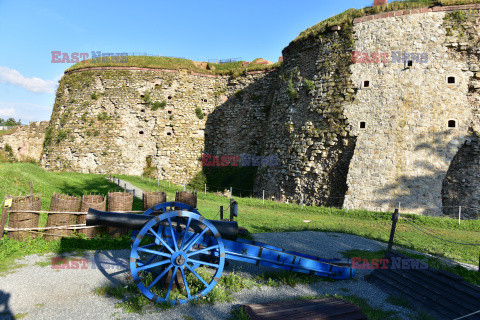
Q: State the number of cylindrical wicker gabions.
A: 6